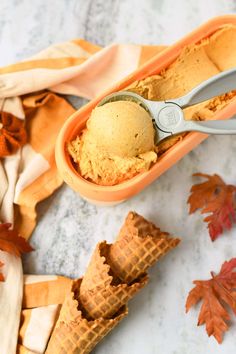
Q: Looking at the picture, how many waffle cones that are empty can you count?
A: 3